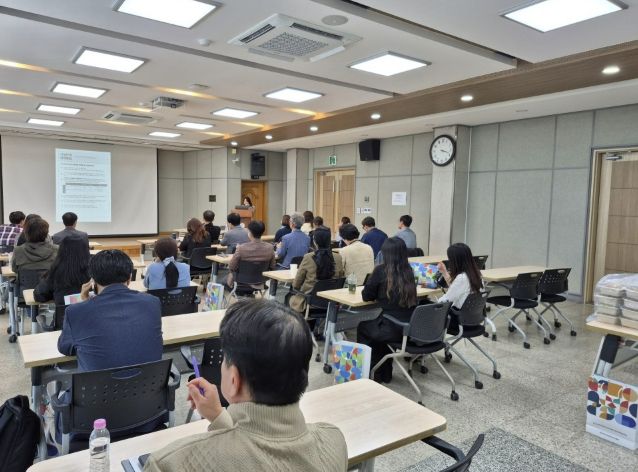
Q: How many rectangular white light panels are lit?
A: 11